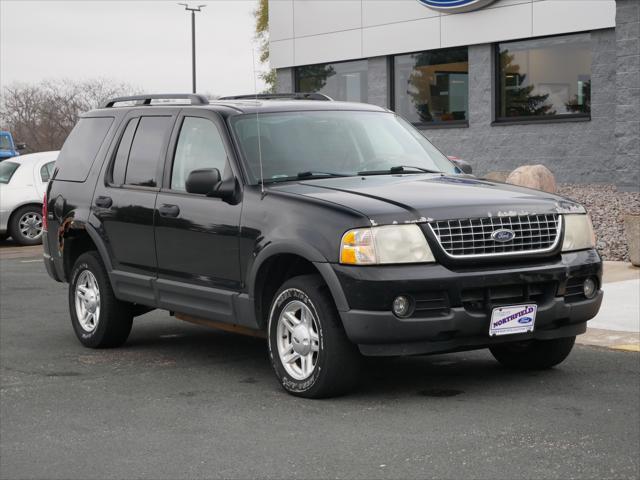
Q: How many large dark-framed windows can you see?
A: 3